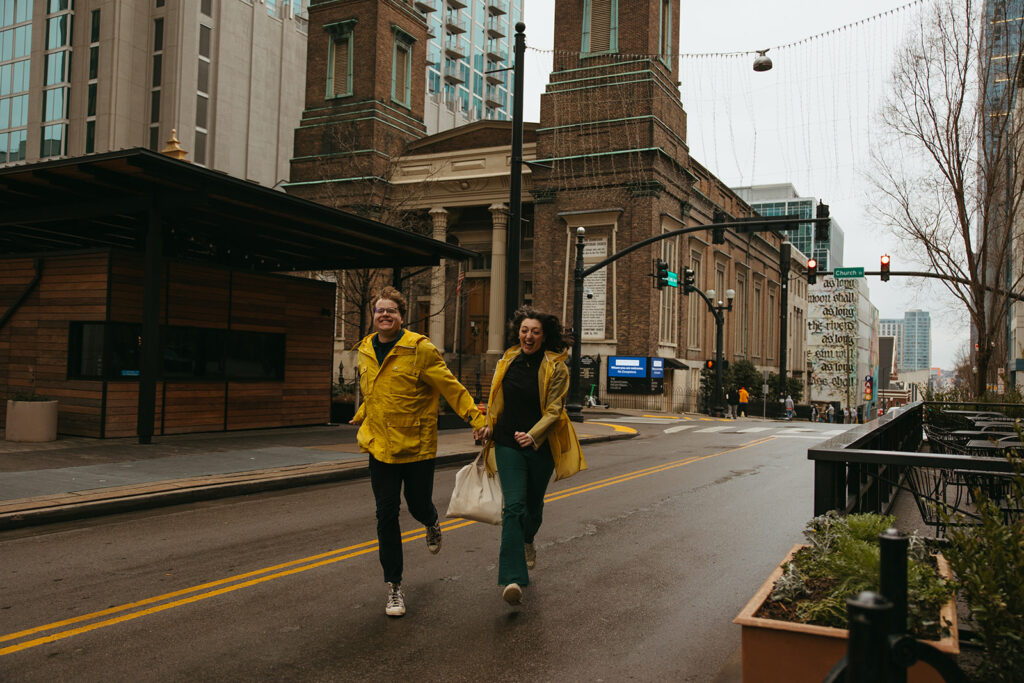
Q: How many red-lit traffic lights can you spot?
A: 2